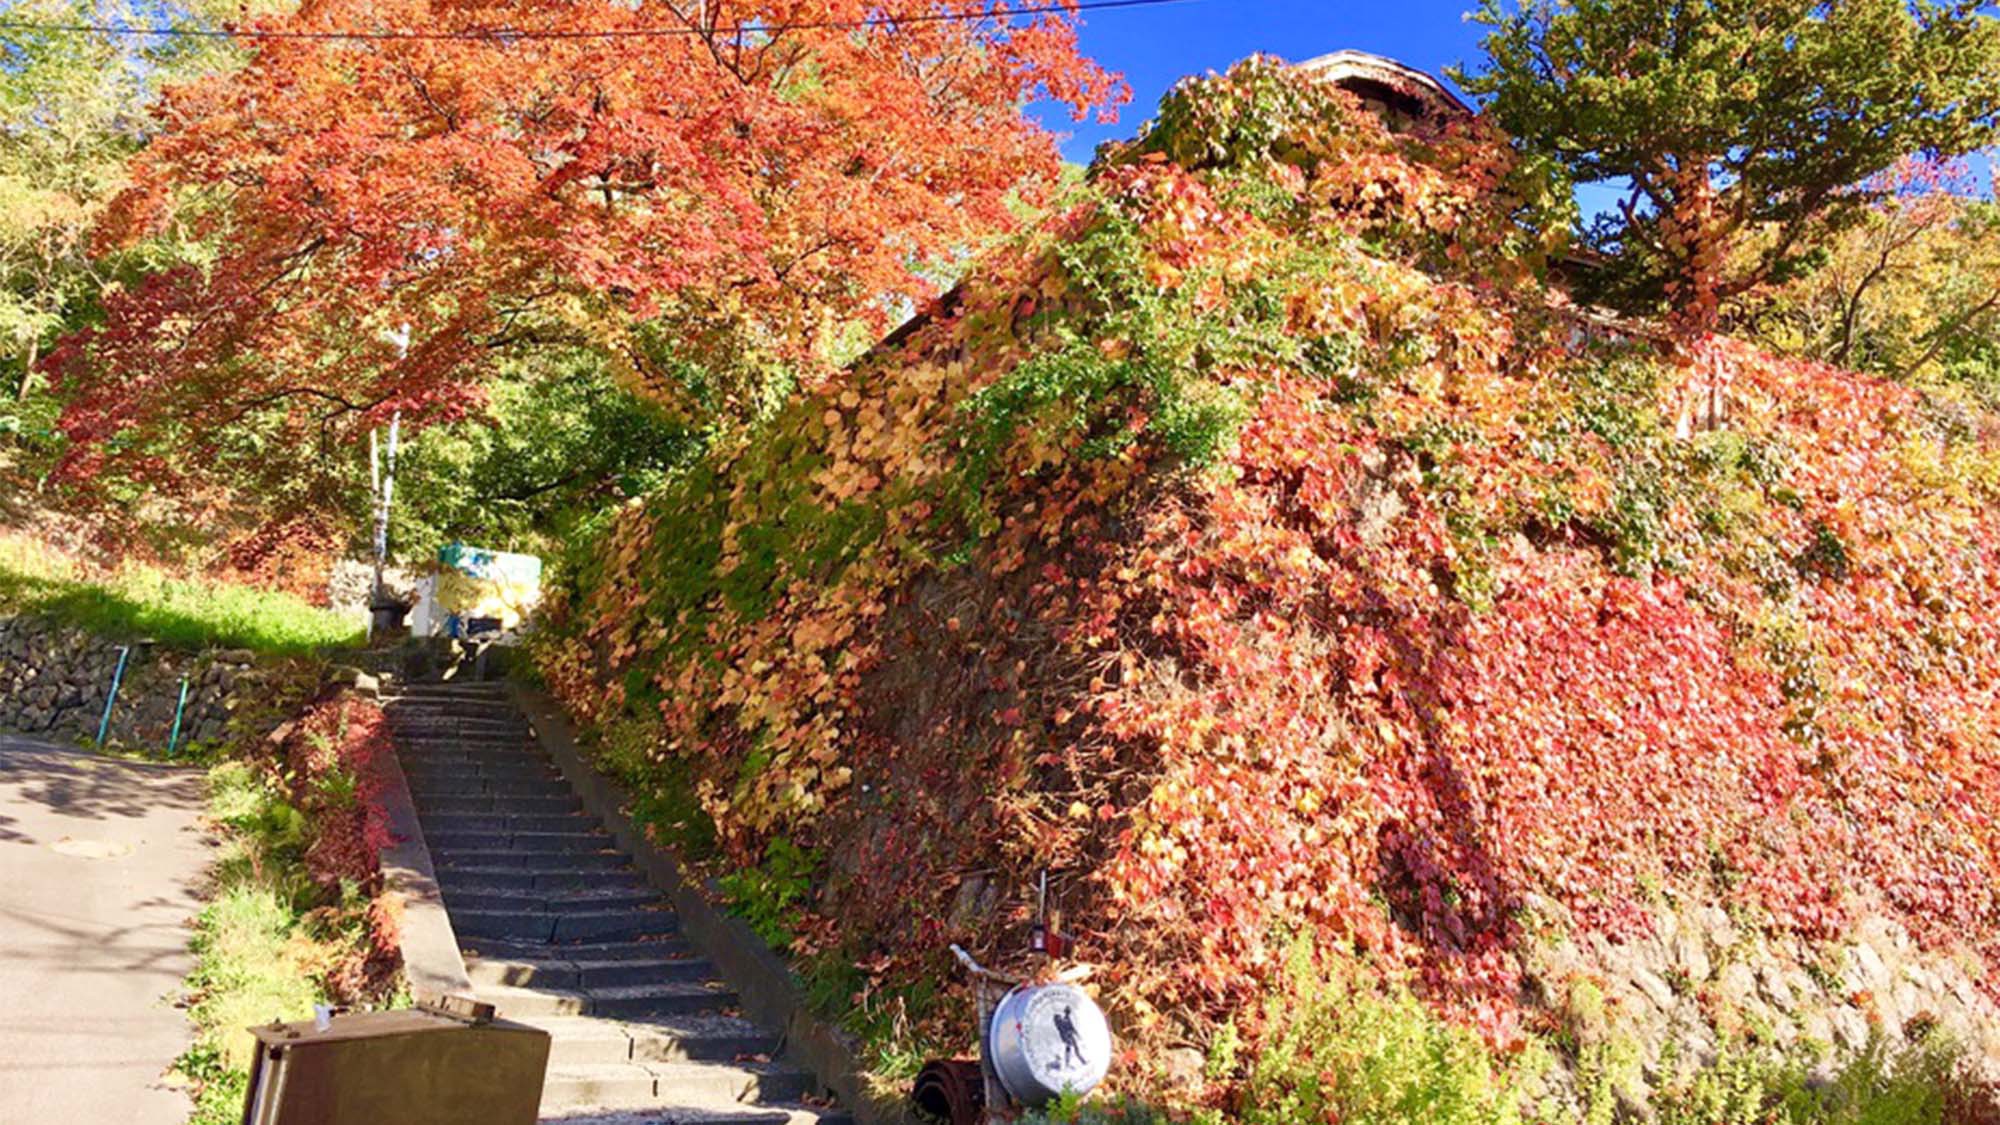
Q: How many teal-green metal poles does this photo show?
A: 2